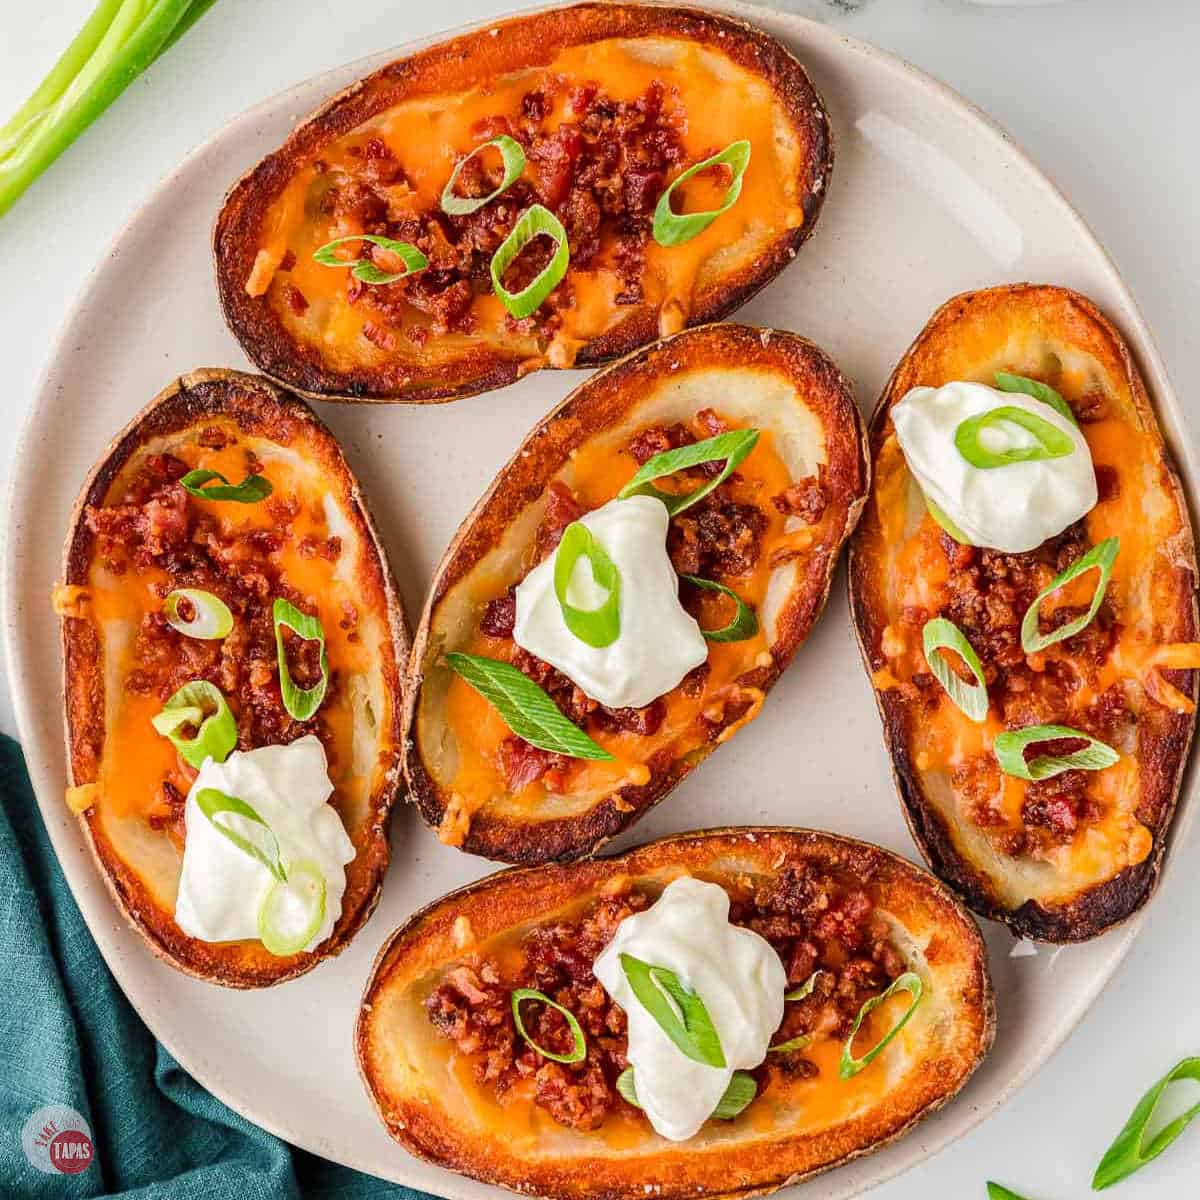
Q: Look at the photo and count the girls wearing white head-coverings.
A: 0